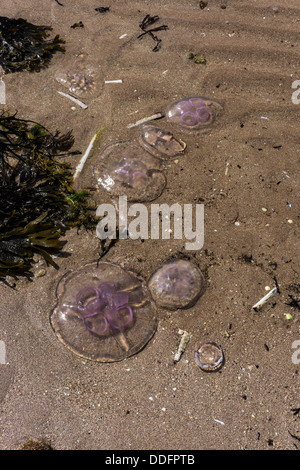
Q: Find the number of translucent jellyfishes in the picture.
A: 7